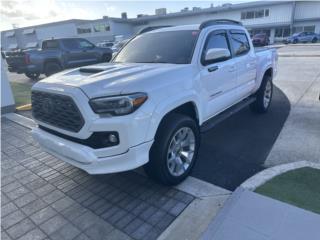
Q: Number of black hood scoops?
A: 1